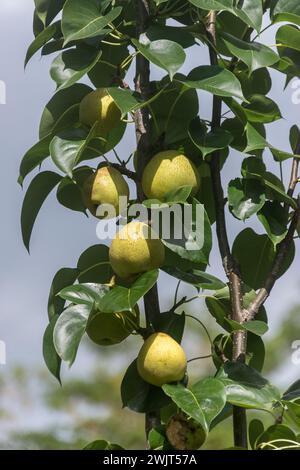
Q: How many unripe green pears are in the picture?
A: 1